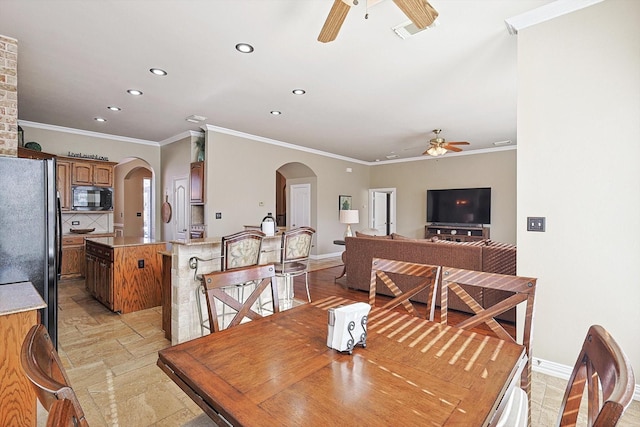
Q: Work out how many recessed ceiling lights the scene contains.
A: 7